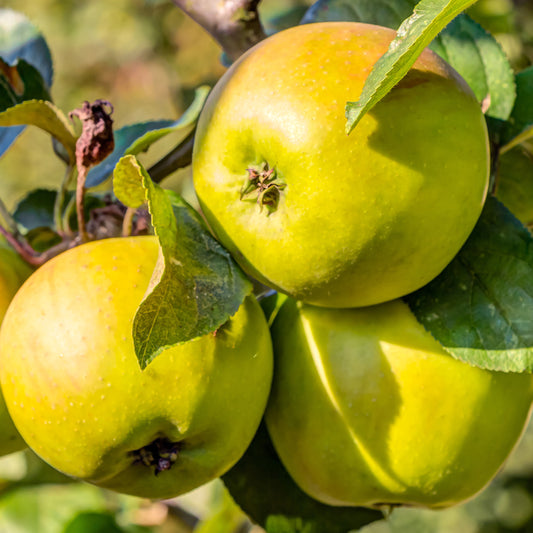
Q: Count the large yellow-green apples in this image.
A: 3